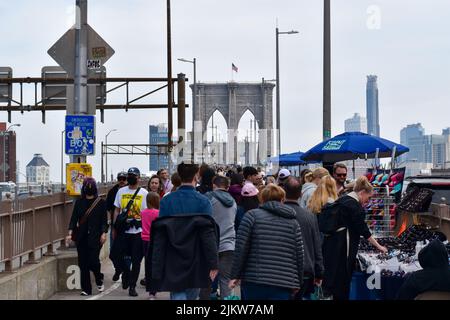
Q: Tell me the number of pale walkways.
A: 1